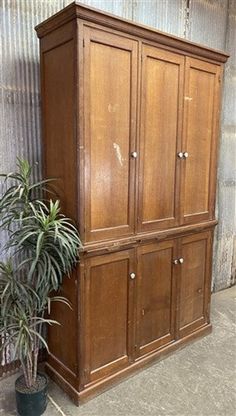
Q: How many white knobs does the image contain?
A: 6